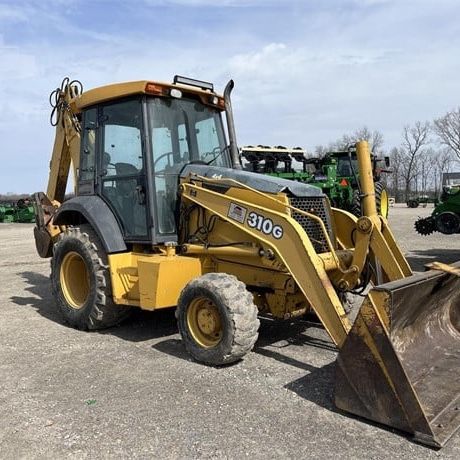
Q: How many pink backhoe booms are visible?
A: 0